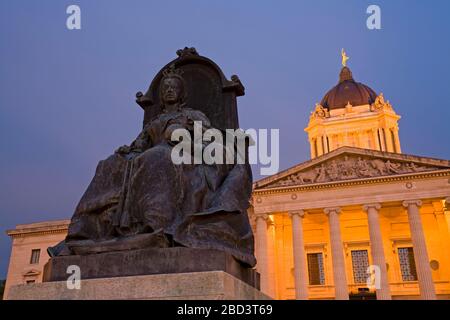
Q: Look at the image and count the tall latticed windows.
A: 3